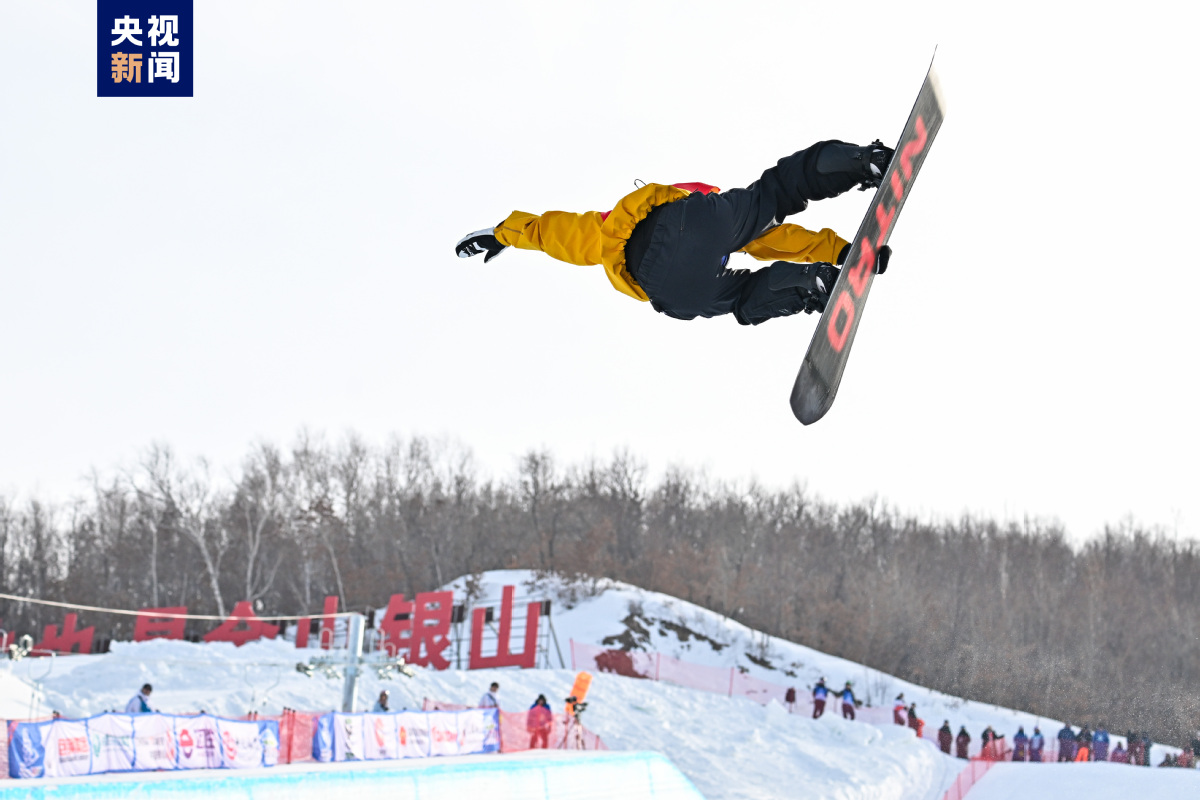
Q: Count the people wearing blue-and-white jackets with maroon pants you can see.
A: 2